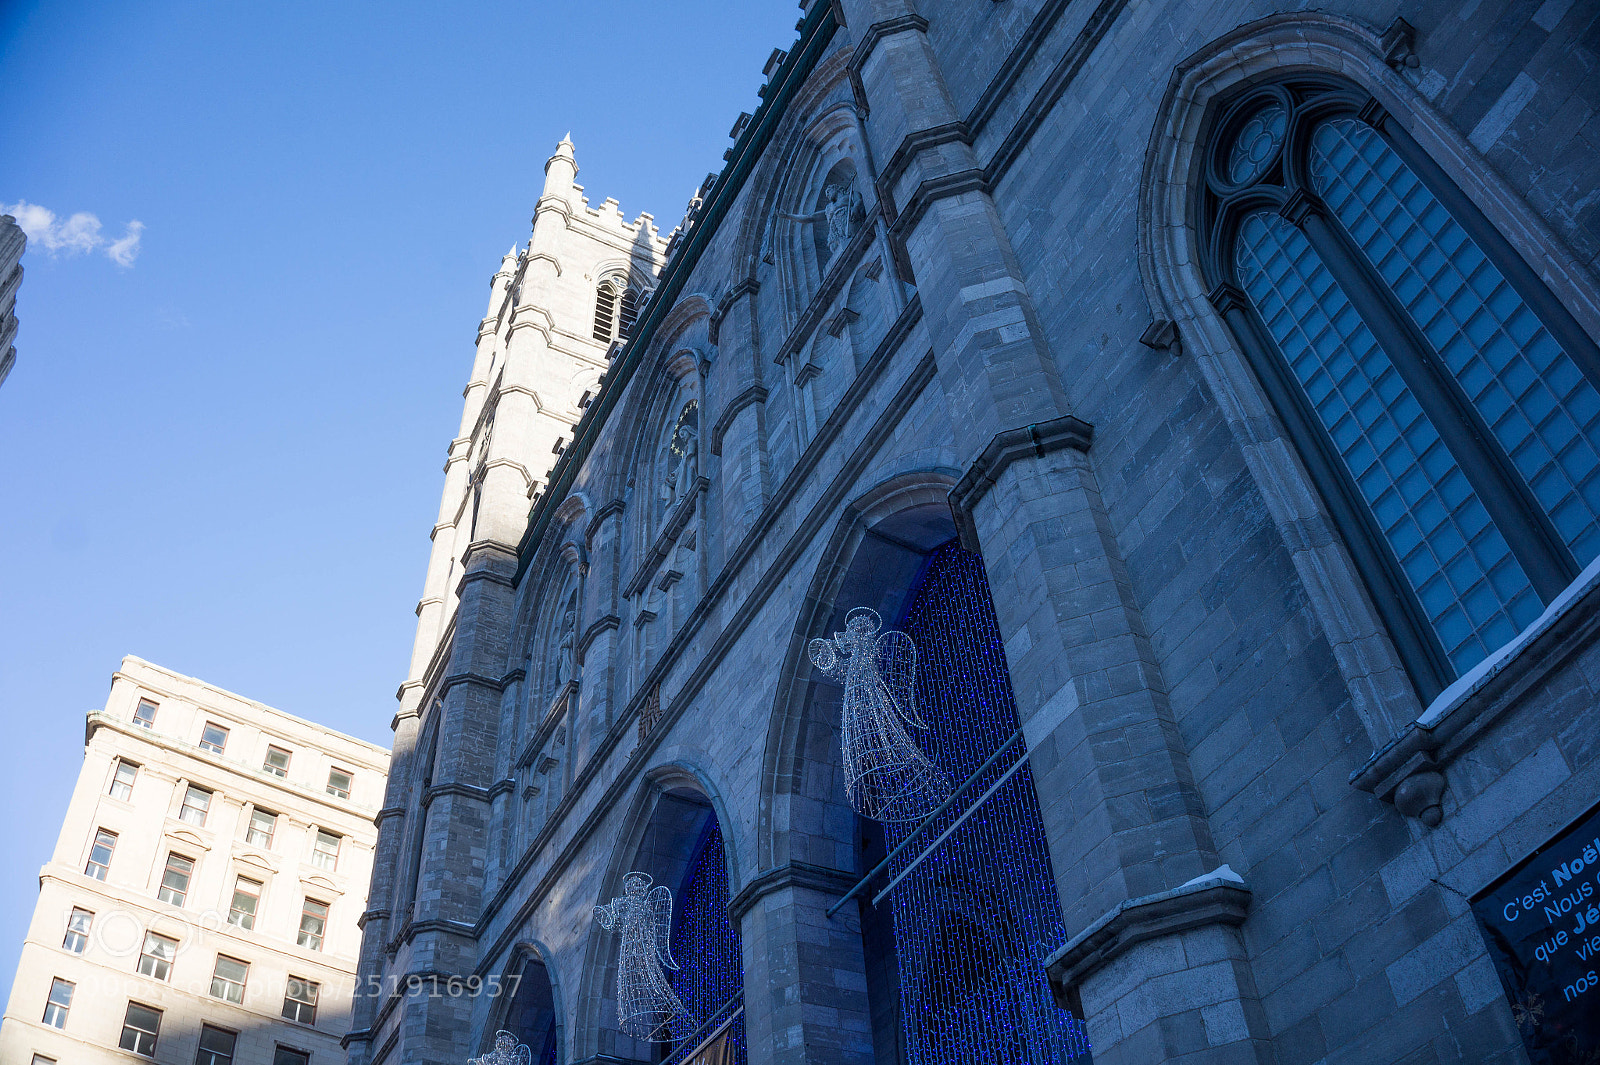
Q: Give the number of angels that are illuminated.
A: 3